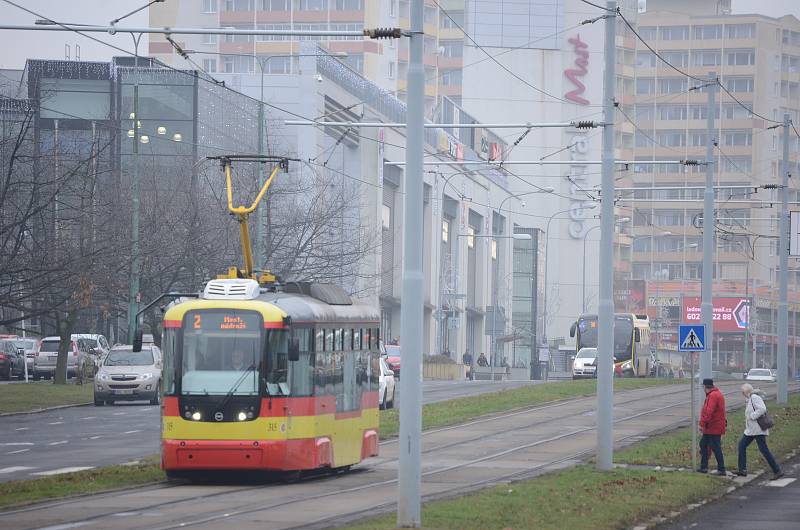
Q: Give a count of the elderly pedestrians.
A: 2